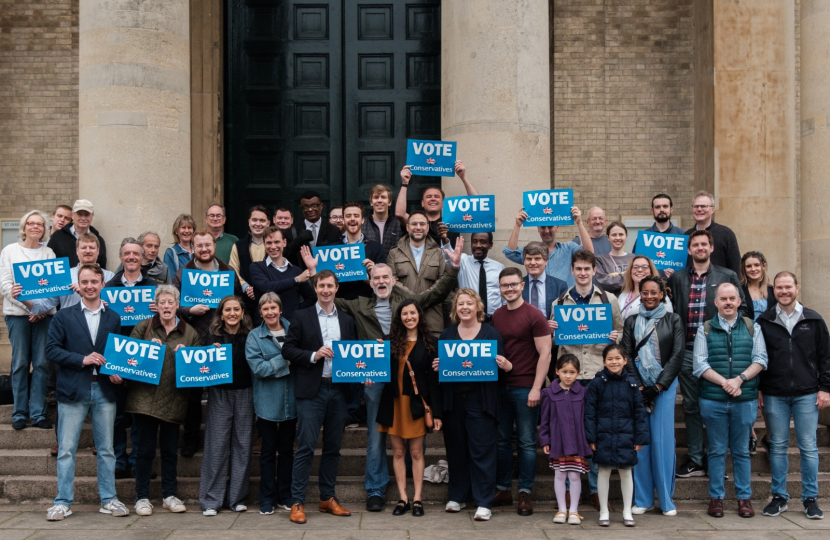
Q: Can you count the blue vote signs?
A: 13